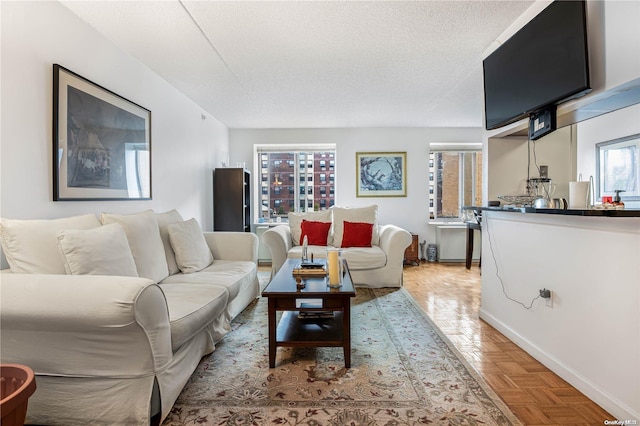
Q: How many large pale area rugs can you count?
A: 1